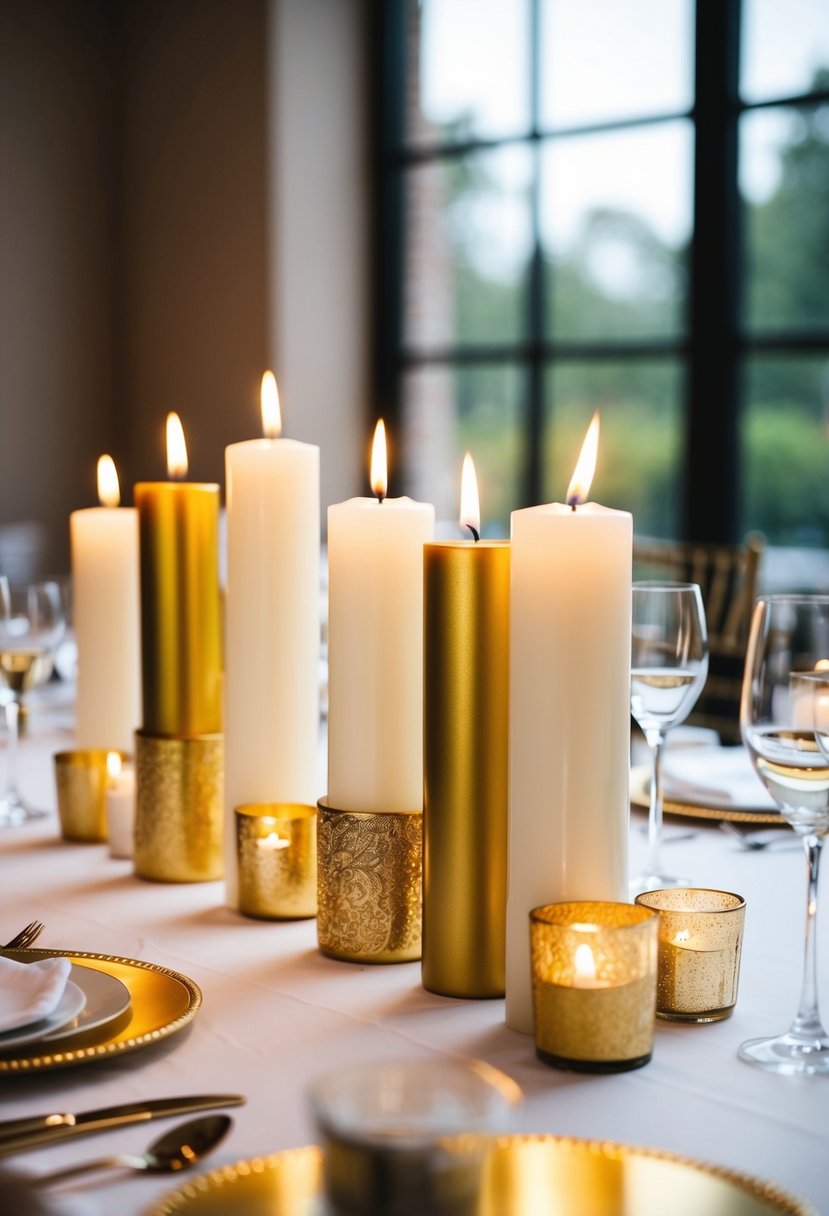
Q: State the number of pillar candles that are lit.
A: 6